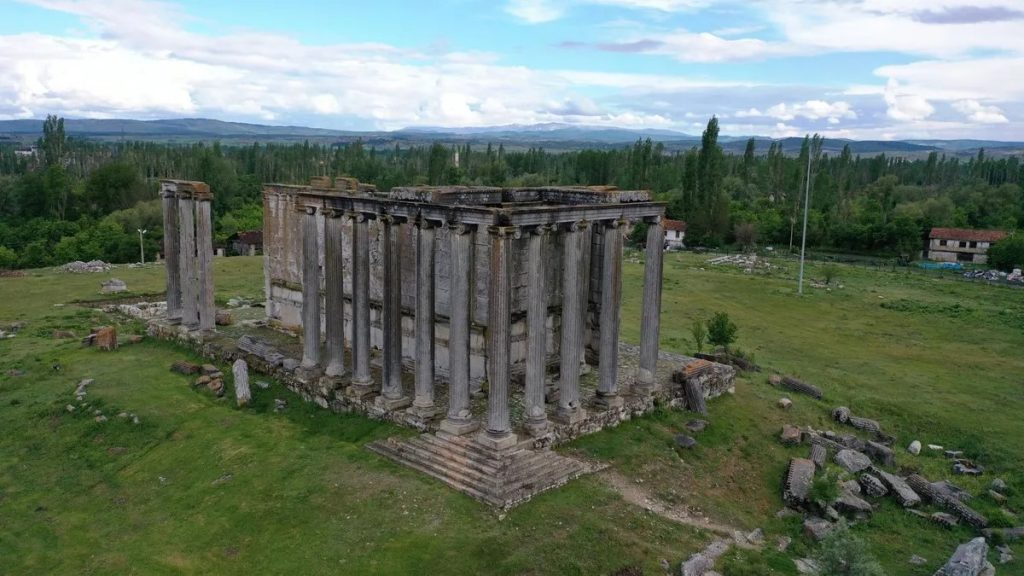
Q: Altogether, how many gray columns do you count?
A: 14